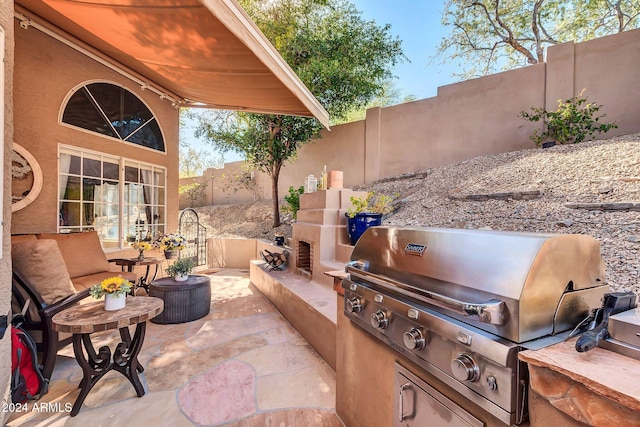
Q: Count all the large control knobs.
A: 4